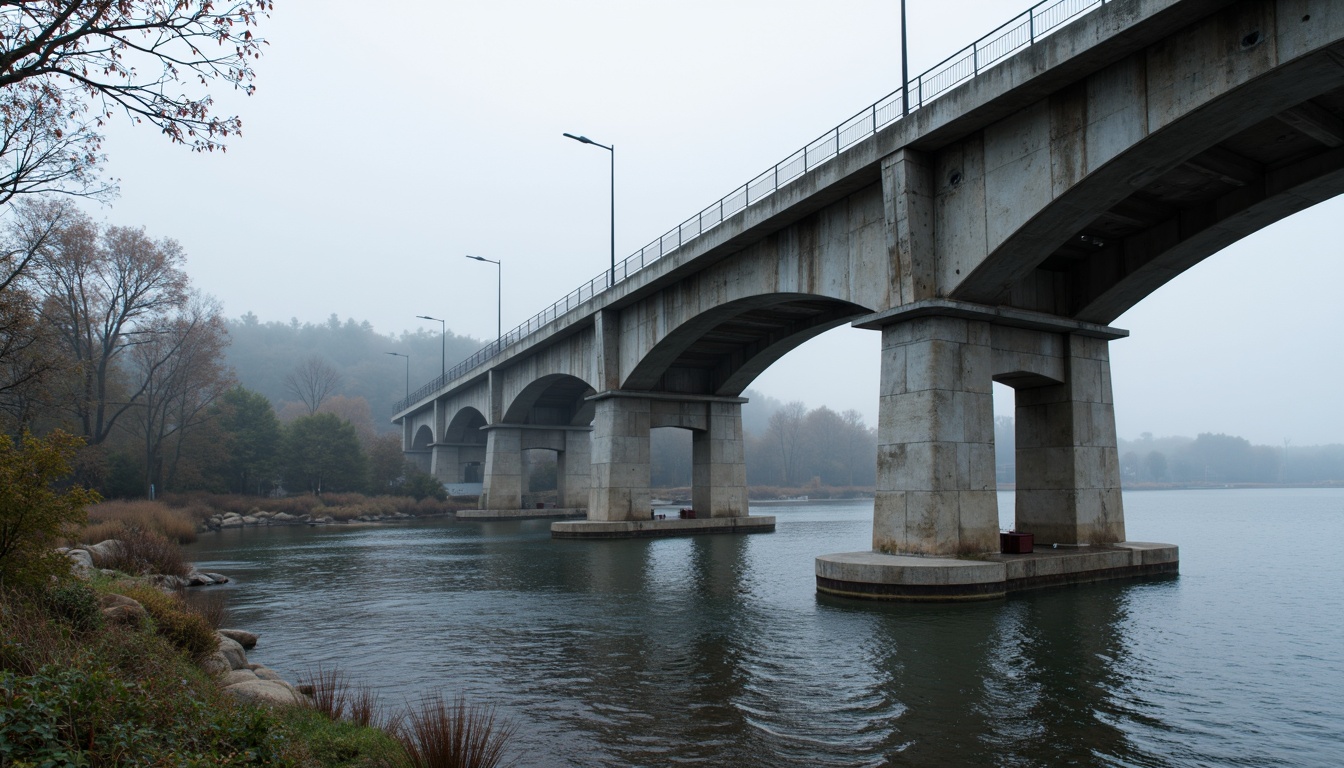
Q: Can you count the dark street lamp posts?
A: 5